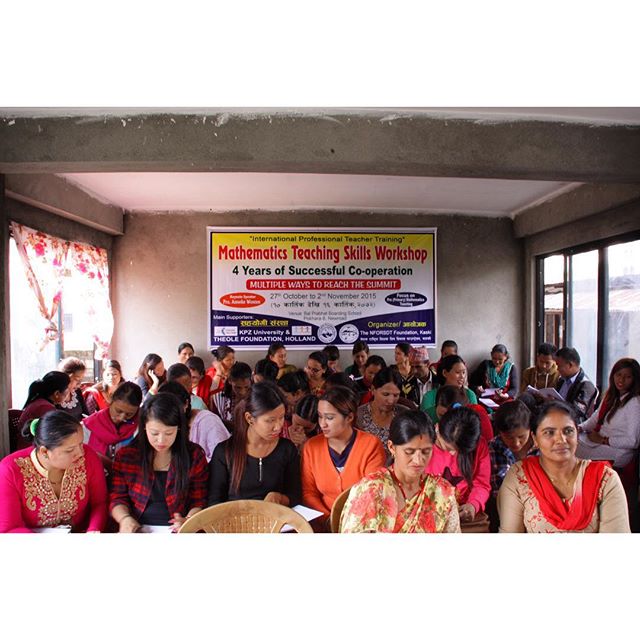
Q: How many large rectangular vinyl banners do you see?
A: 1